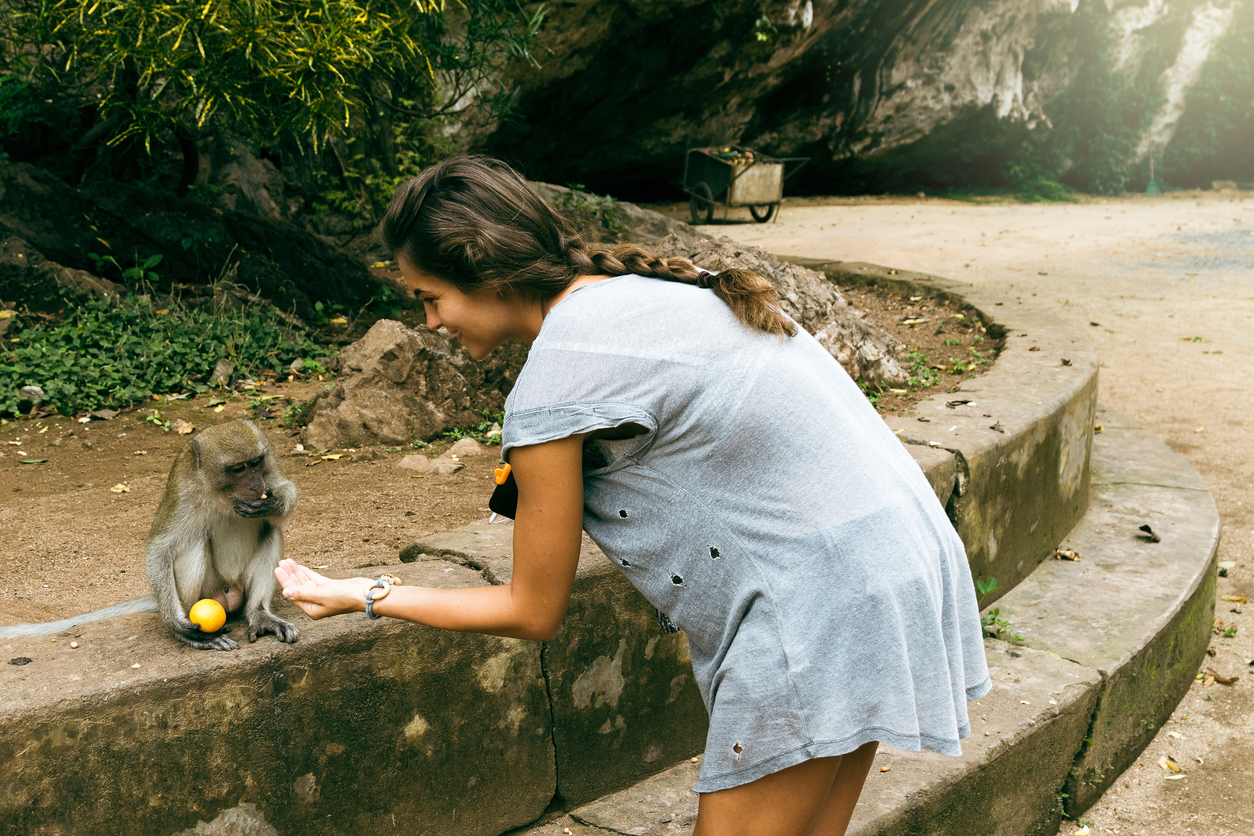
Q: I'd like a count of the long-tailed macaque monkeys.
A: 1